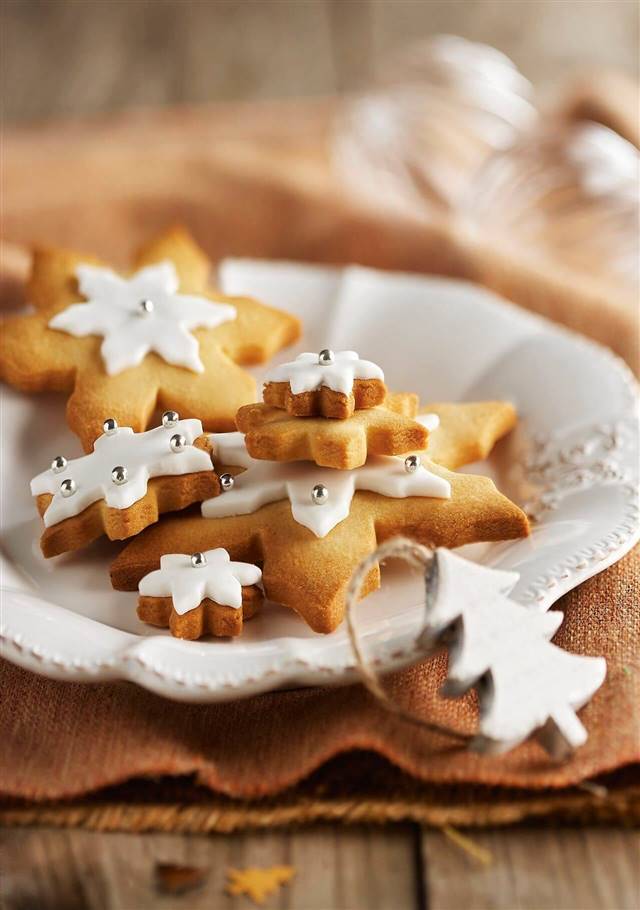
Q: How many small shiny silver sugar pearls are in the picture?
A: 12